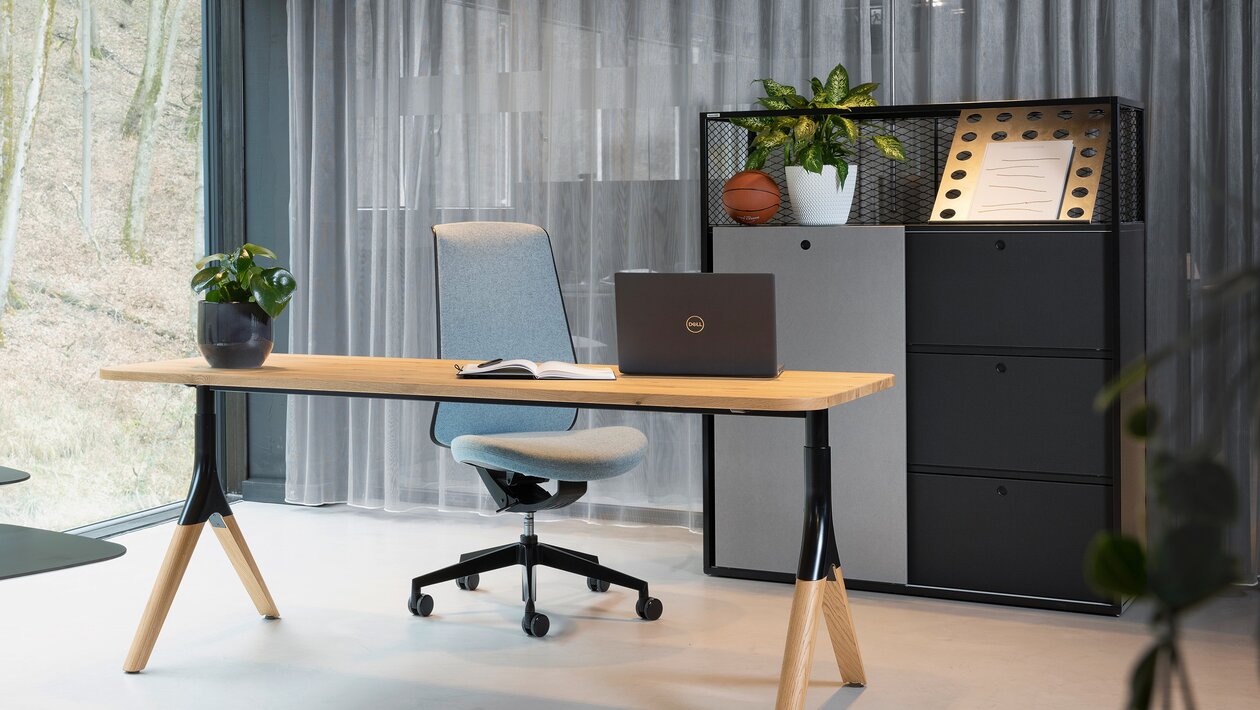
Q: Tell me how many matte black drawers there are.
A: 3